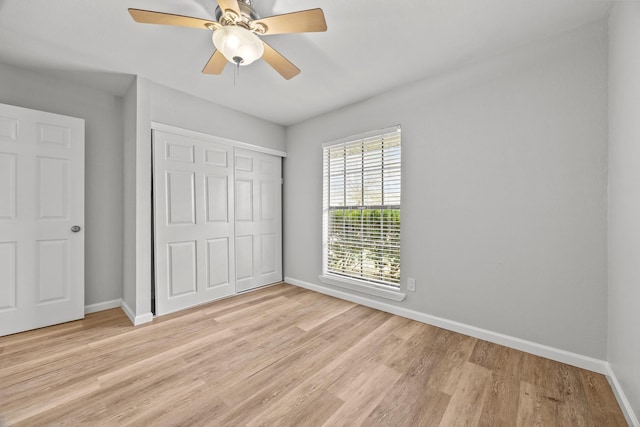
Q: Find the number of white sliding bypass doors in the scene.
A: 2